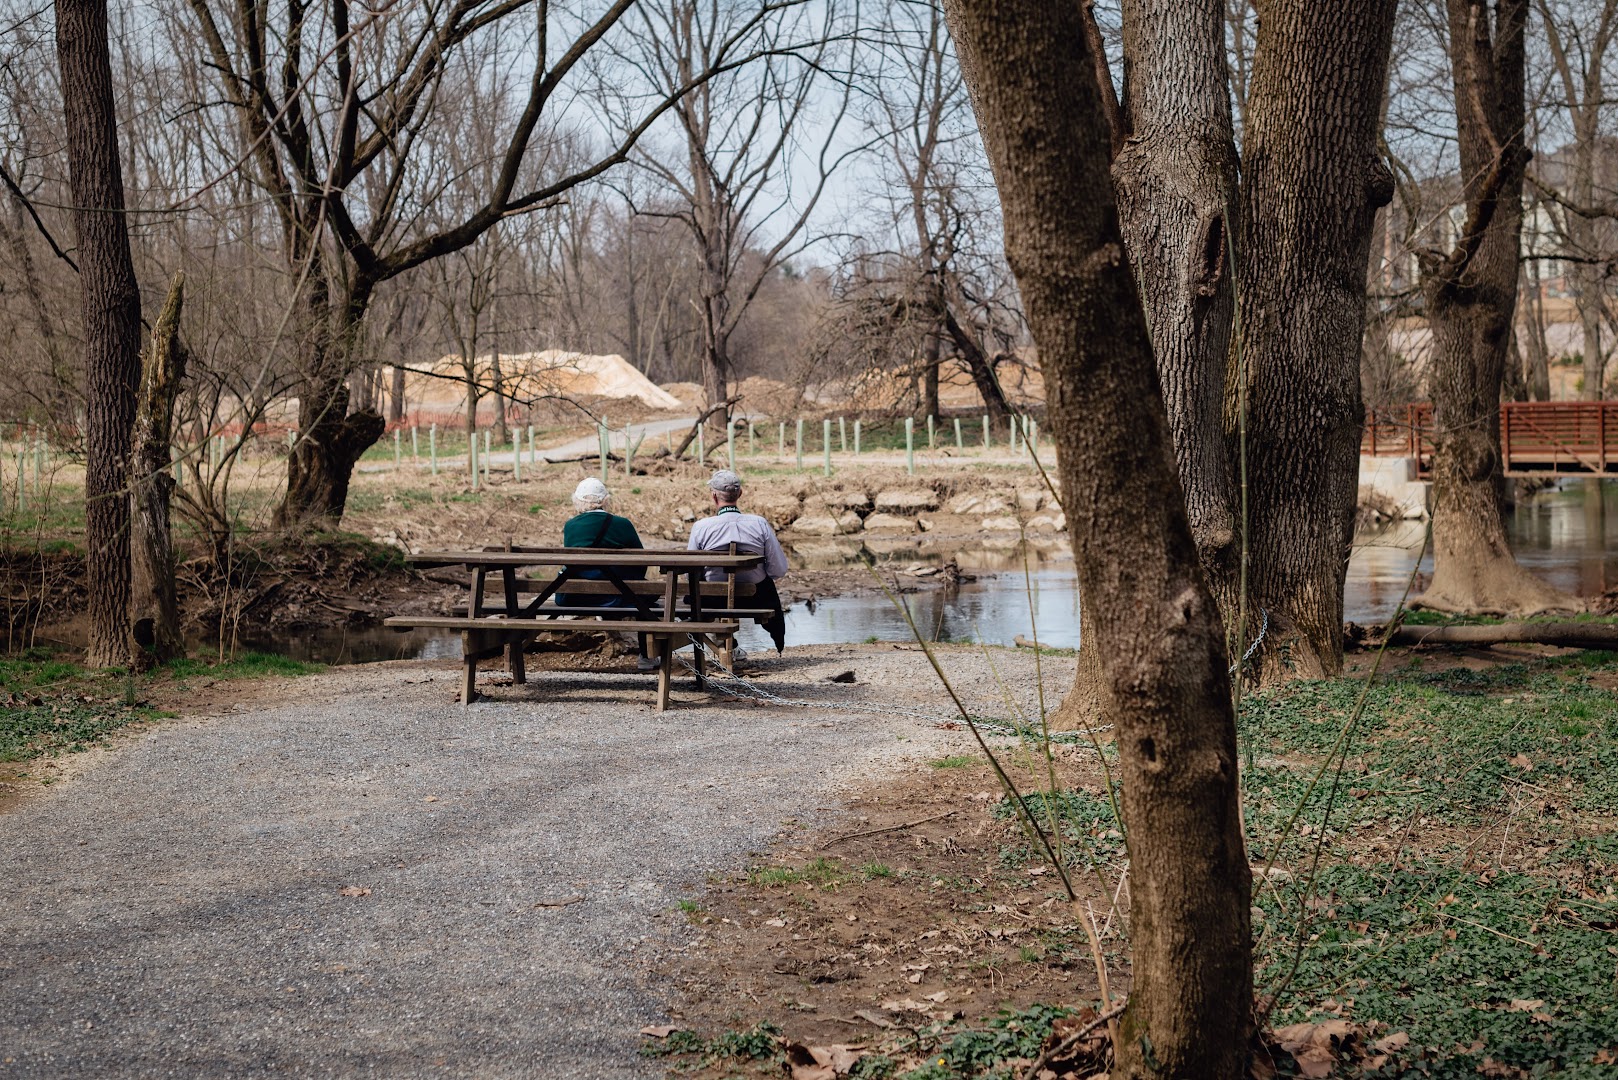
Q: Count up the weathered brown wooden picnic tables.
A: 1